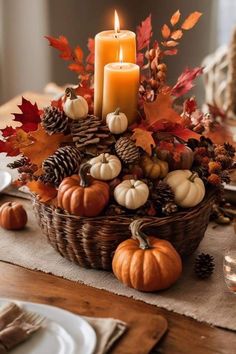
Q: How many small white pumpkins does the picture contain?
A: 5